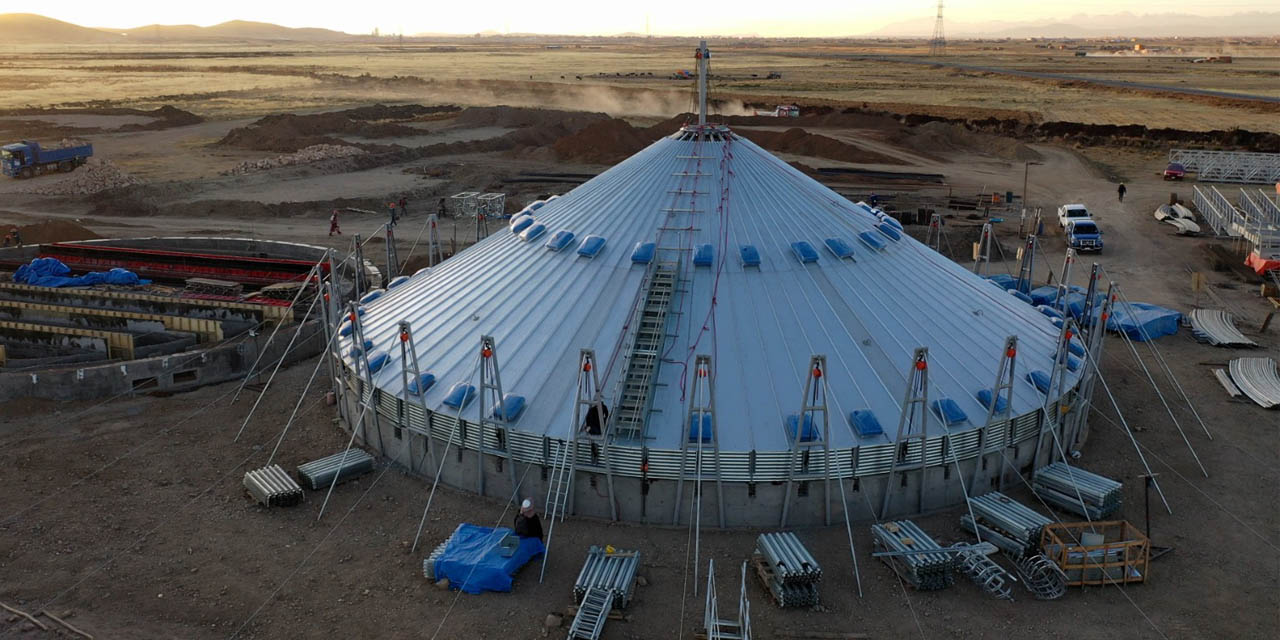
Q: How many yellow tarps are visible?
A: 0